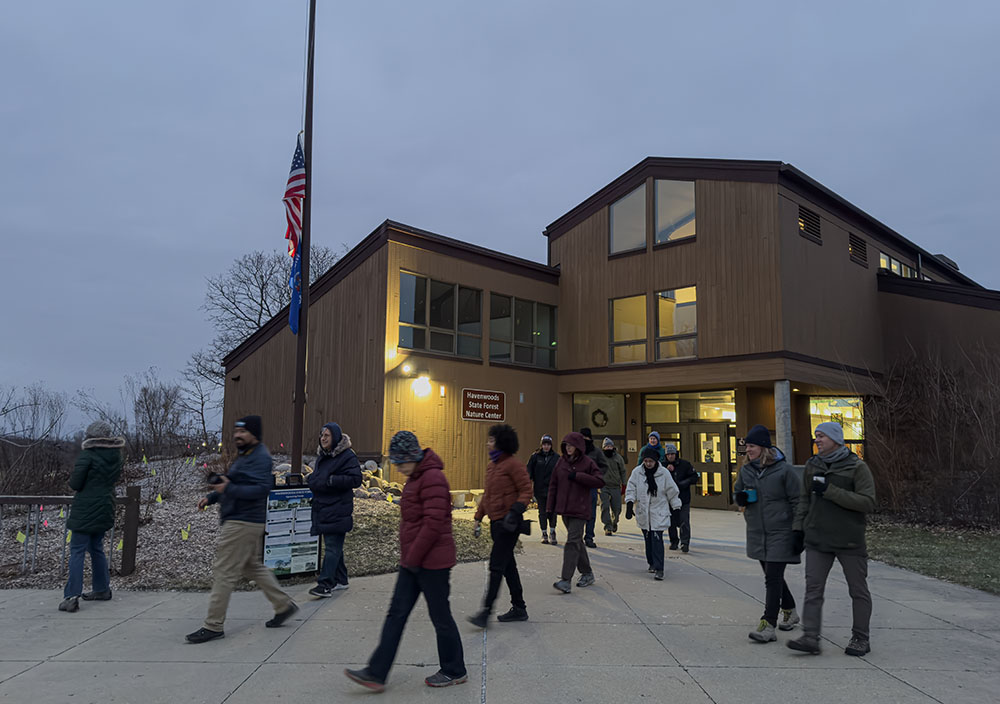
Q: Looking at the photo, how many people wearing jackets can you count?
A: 14